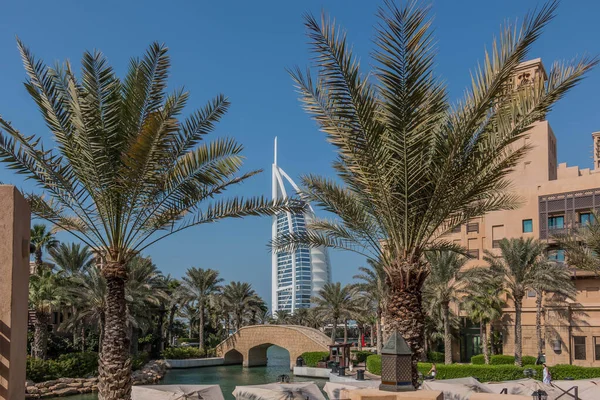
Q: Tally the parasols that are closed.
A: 1